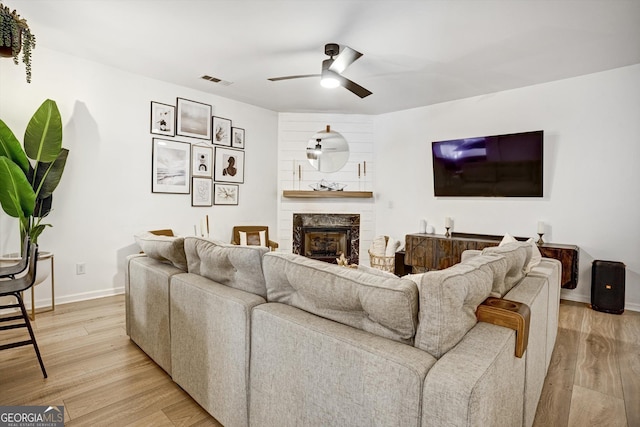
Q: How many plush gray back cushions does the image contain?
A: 5